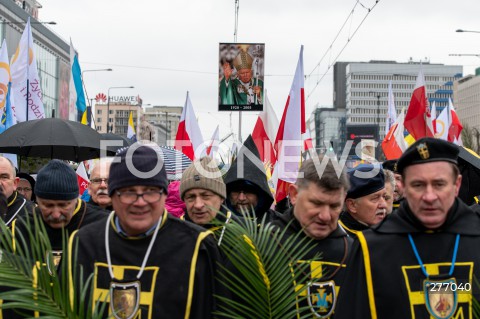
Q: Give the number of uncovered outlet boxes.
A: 0